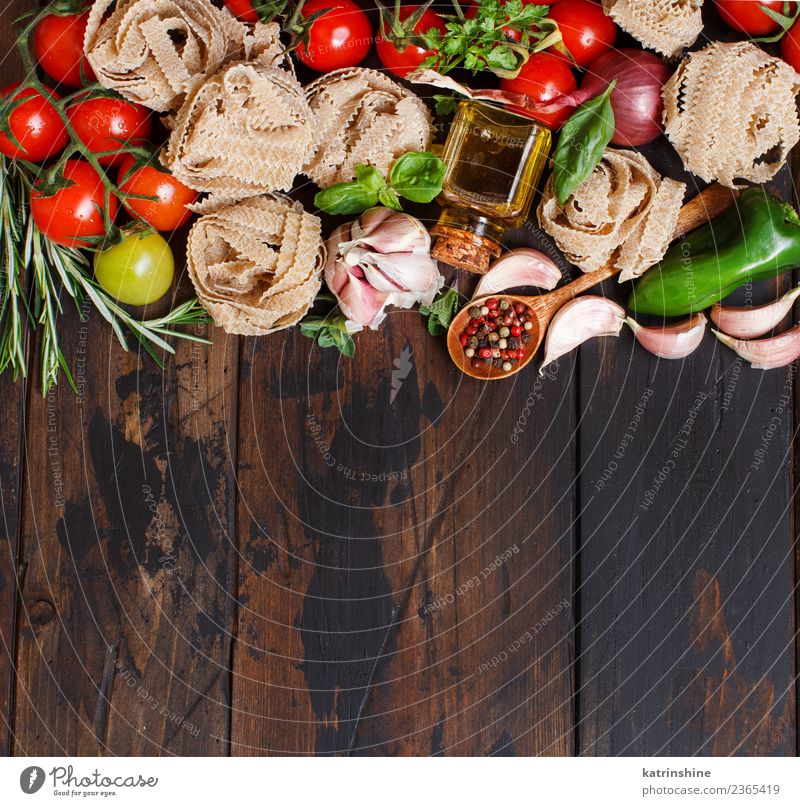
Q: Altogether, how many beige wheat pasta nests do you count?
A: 7